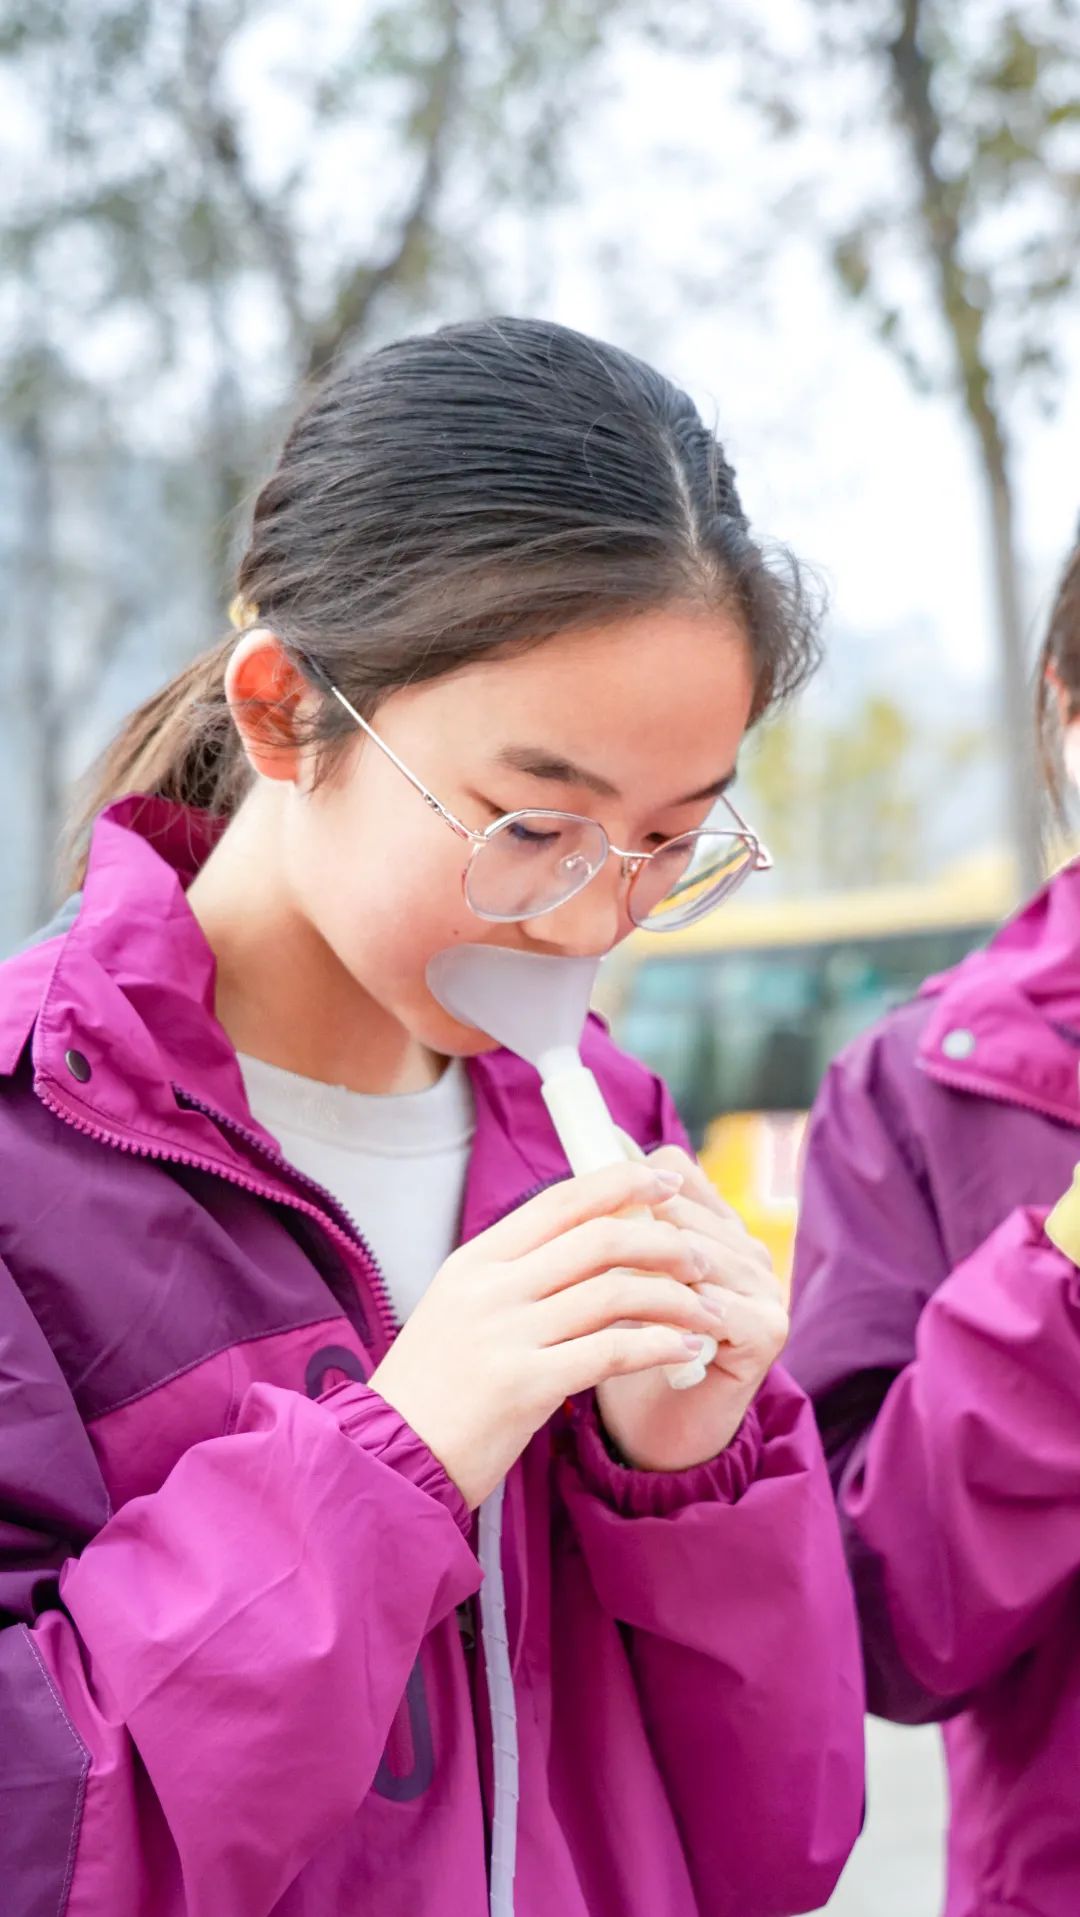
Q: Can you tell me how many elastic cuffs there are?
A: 2